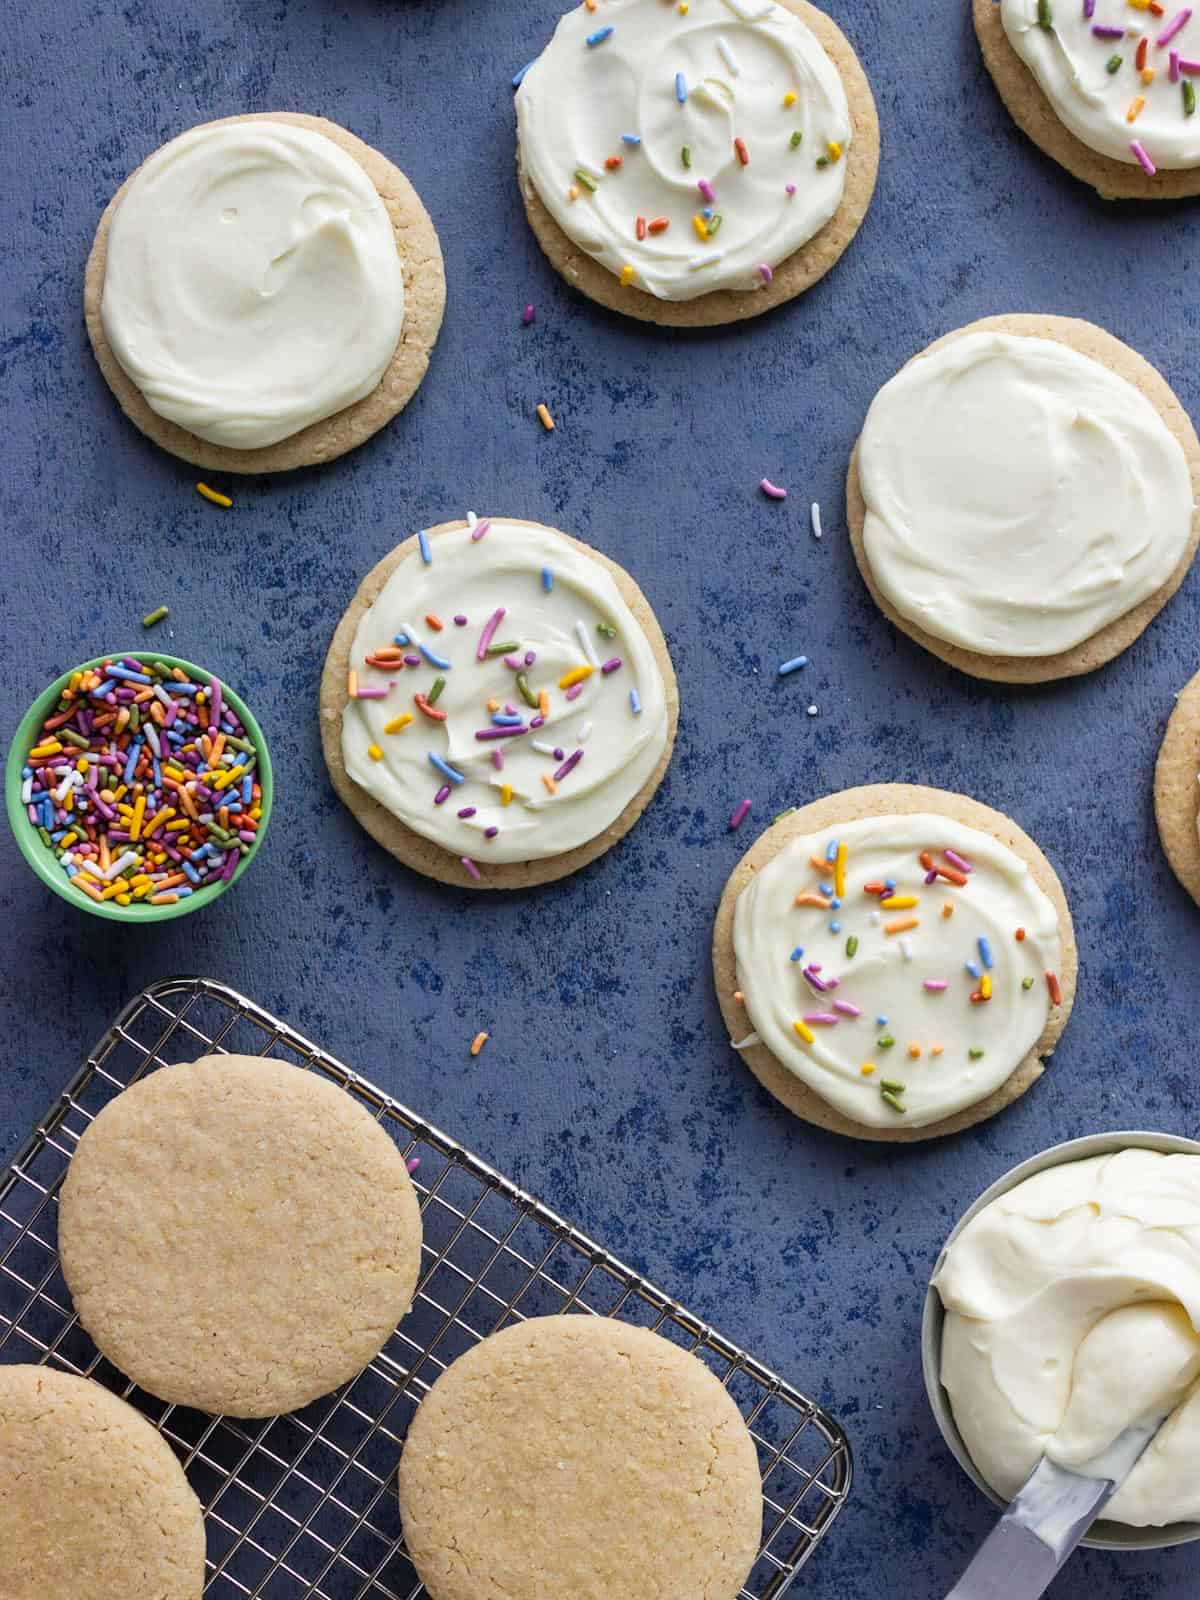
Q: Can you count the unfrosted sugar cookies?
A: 3